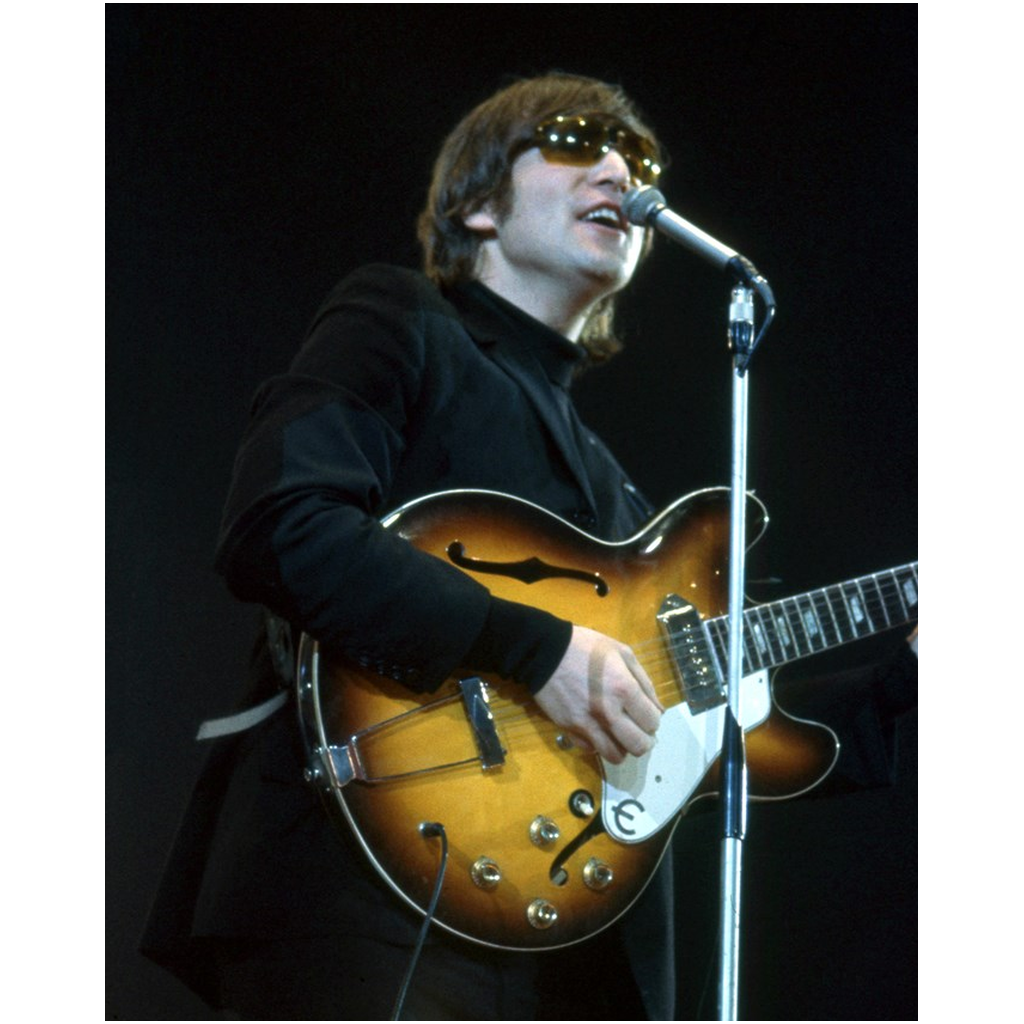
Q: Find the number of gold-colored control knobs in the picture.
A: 4